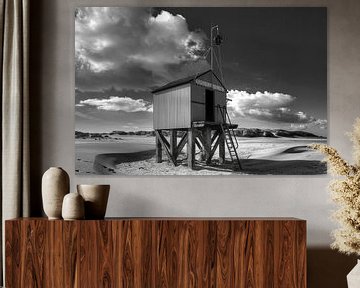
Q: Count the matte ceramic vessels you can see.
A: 3